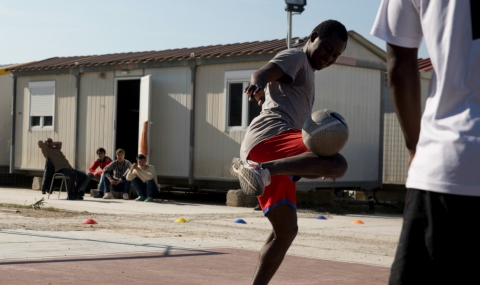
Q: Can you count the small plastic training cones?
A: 5